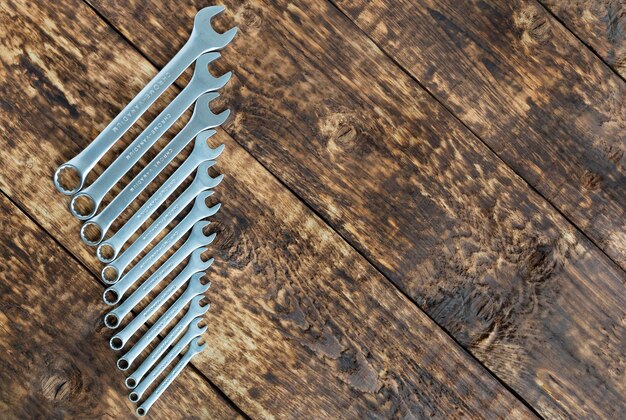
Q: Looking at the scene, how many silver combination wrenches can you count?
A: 12